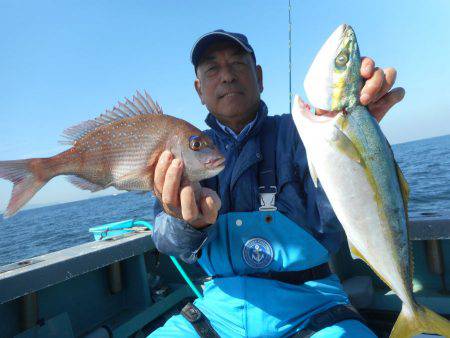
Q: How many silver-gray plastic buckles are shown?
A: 1